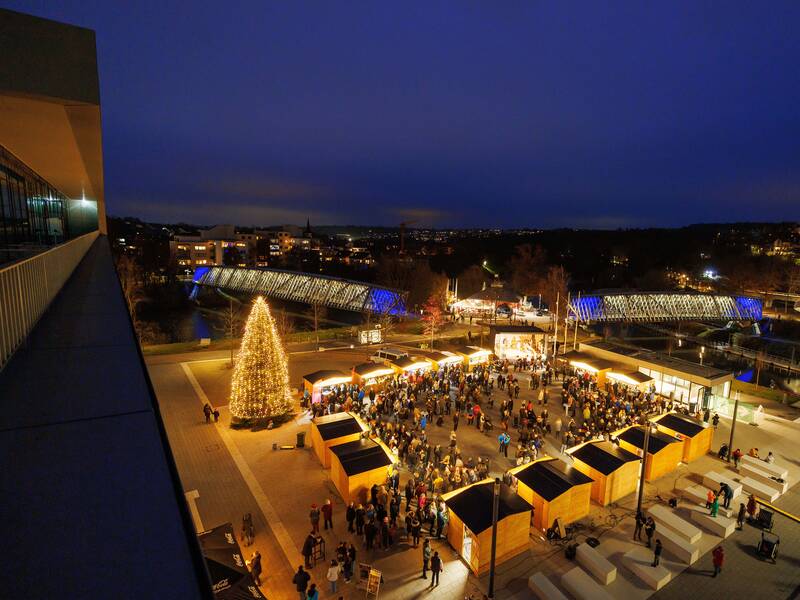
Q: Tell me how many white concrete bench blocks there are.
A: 12